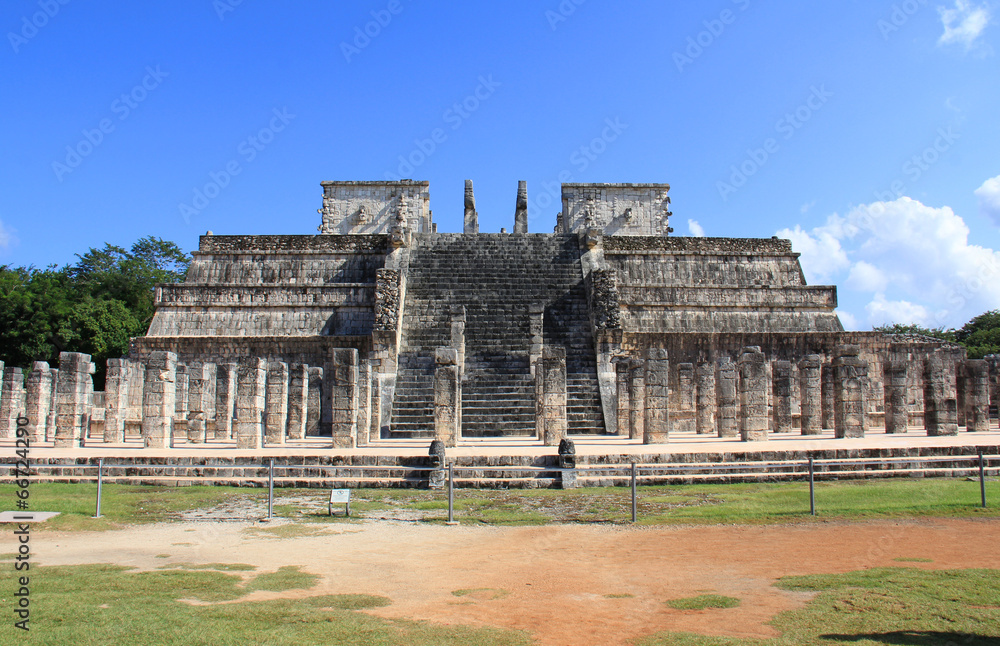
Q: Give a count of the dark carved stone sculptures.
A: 2